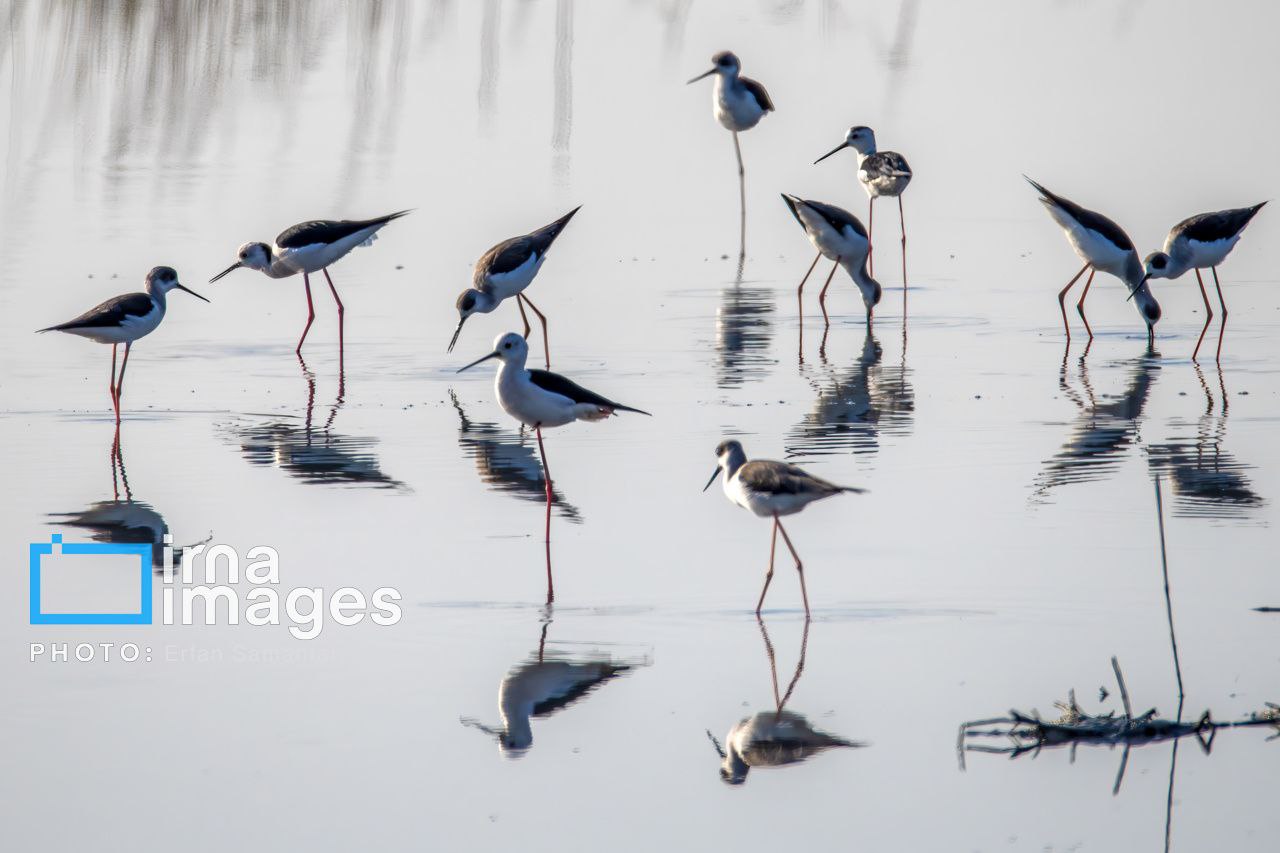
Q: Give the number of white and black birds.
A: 10